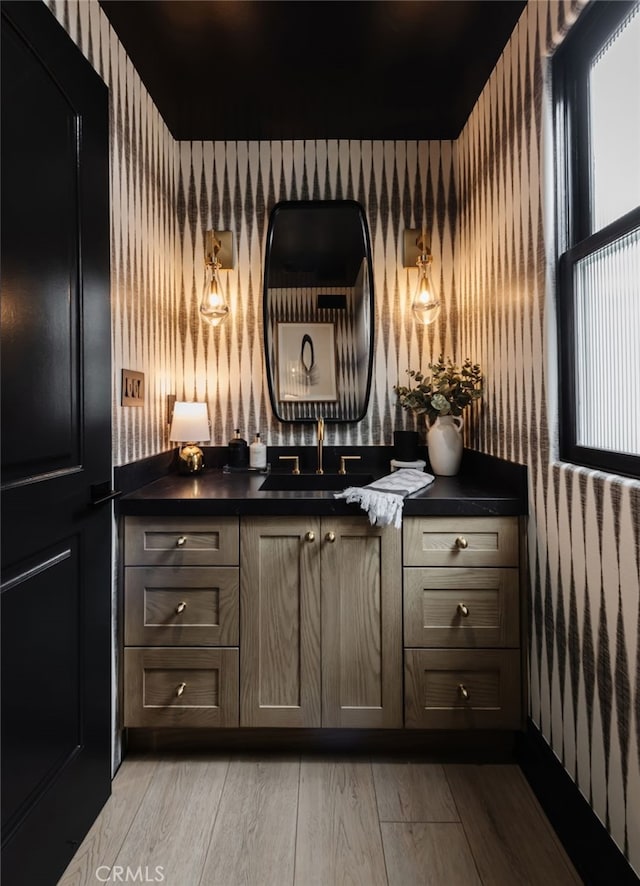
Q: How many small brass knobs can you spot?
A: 8